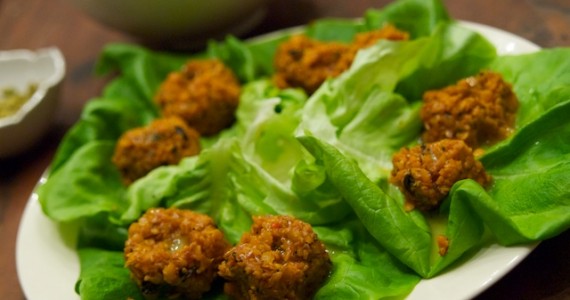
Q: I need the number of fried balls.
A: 8